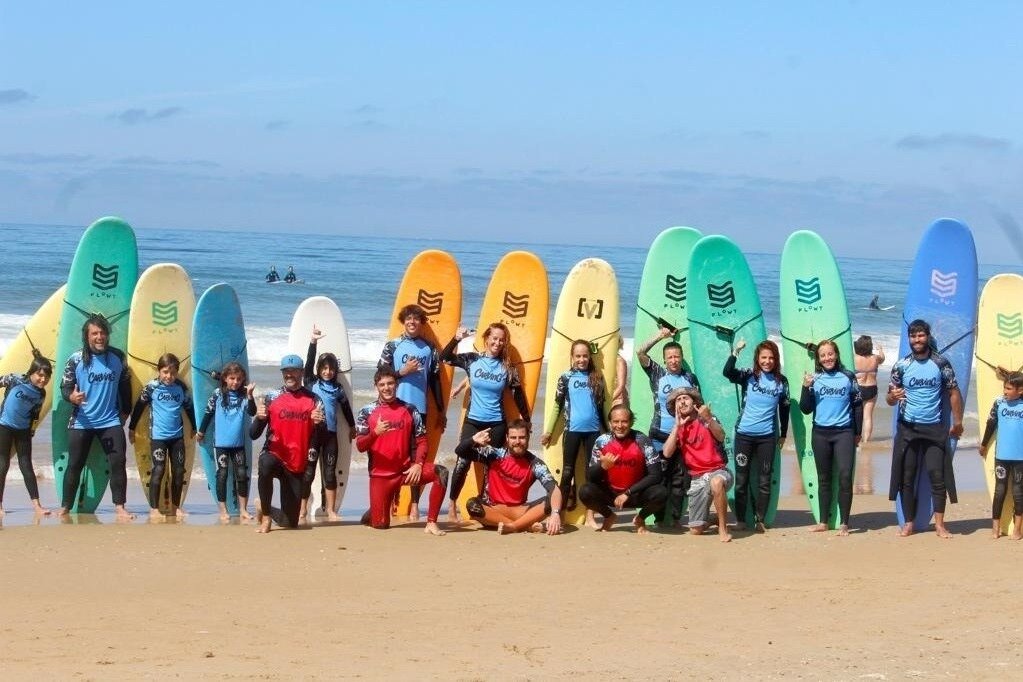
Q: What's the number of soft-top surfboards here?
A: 13